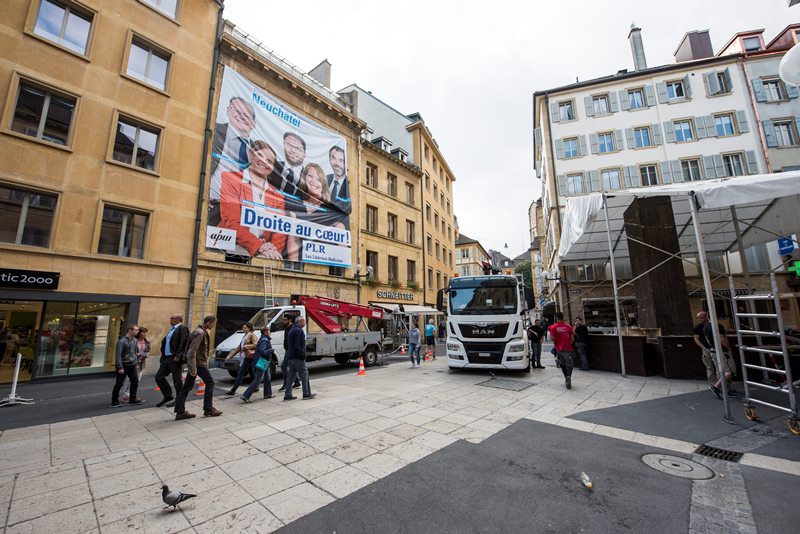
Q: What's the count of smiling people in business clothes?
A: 5